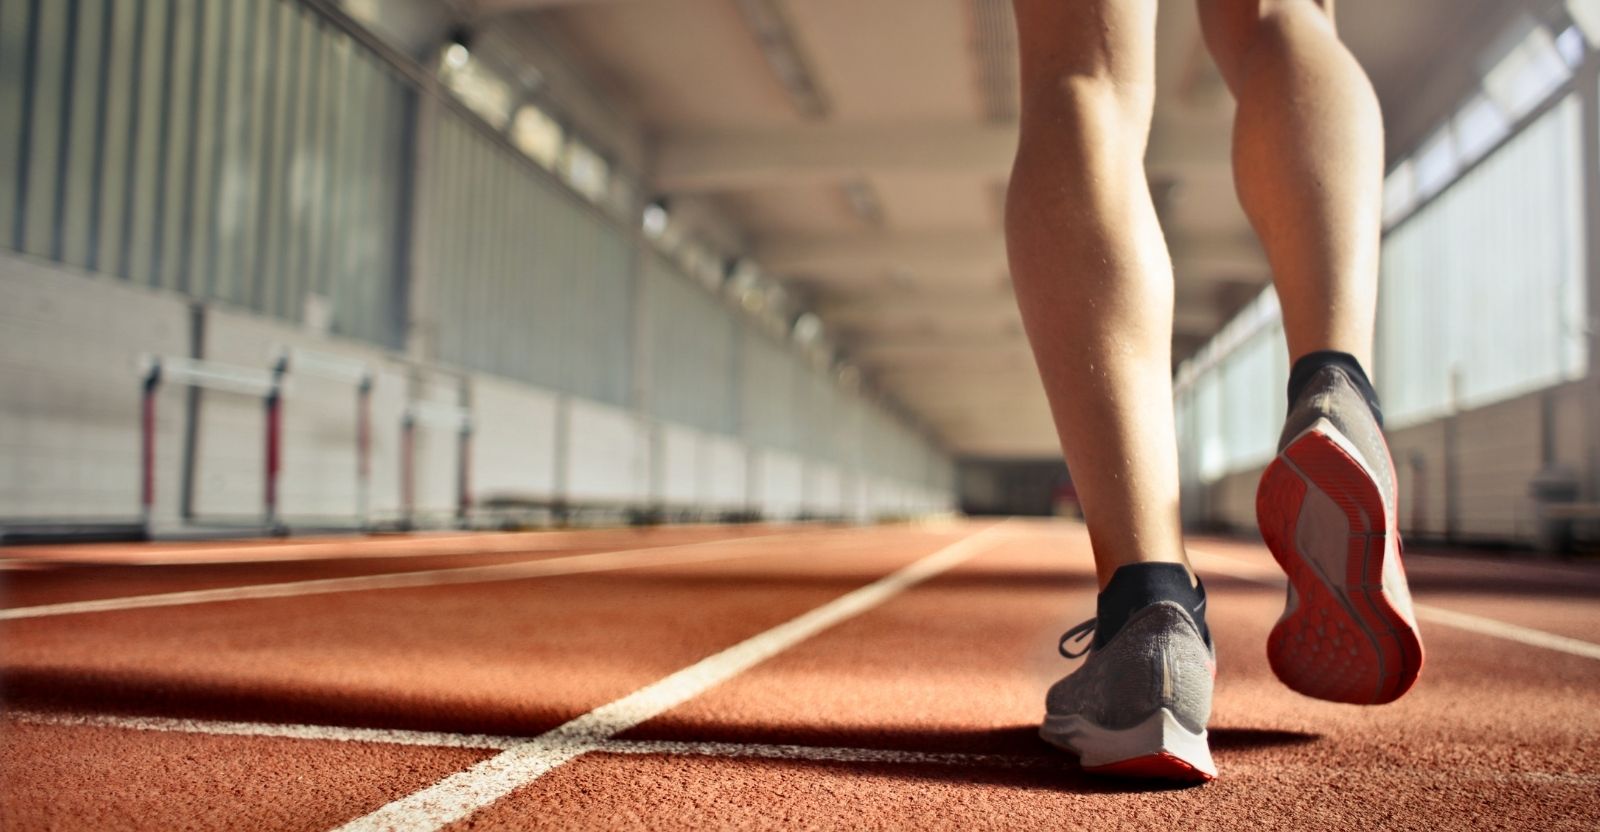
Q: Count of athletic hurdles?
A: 3